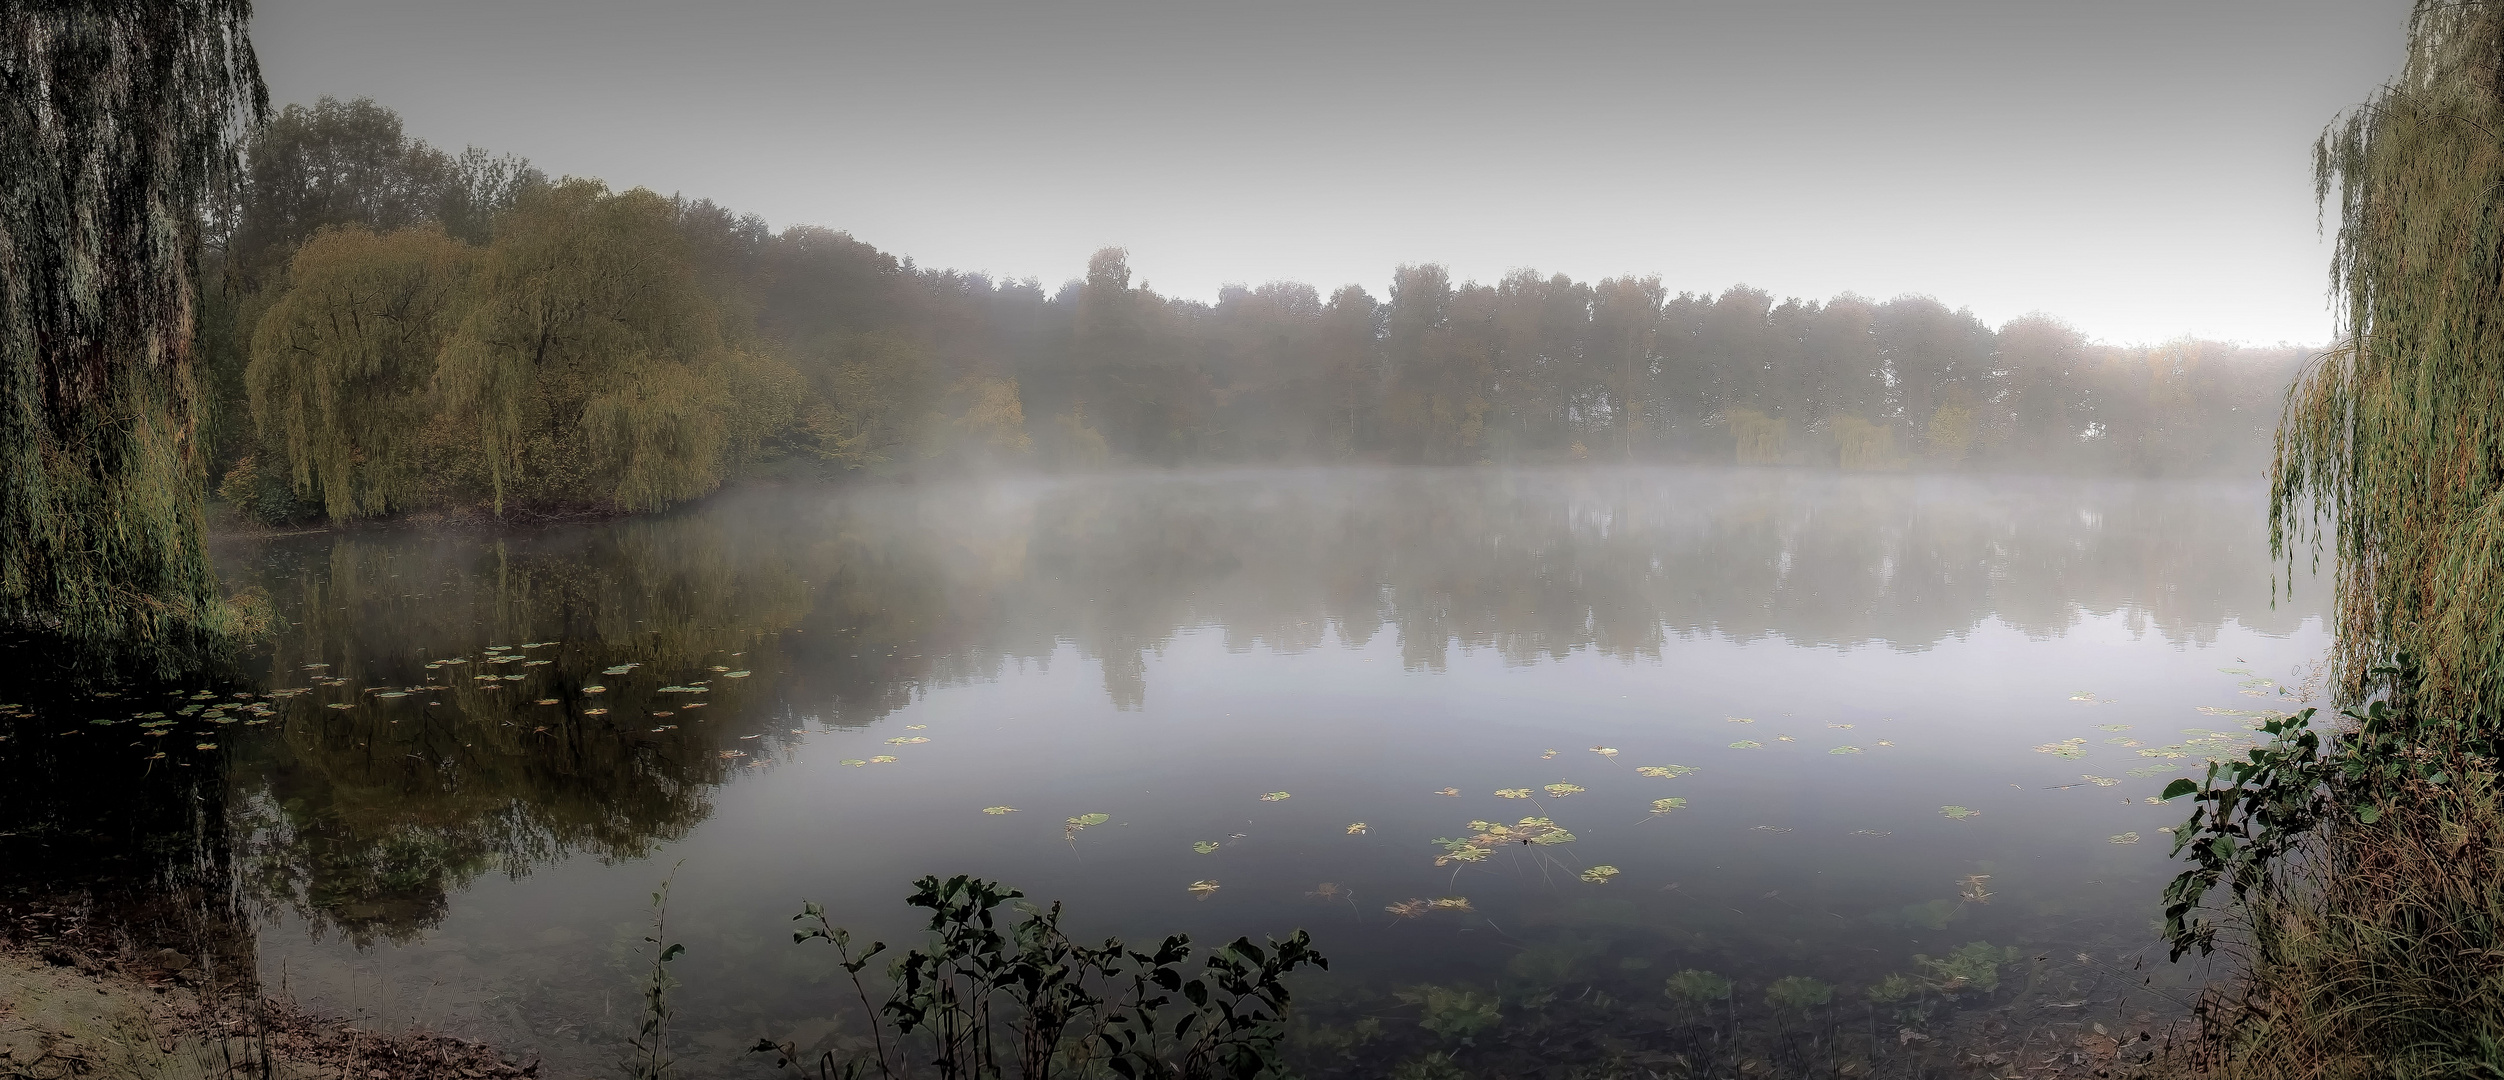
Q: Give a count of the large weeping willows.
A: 4